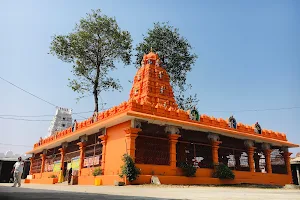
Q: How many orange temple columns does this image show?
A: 11